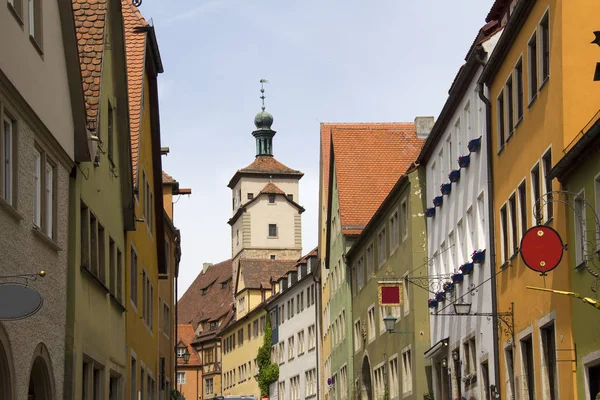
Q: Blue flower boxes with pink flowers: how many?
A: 12